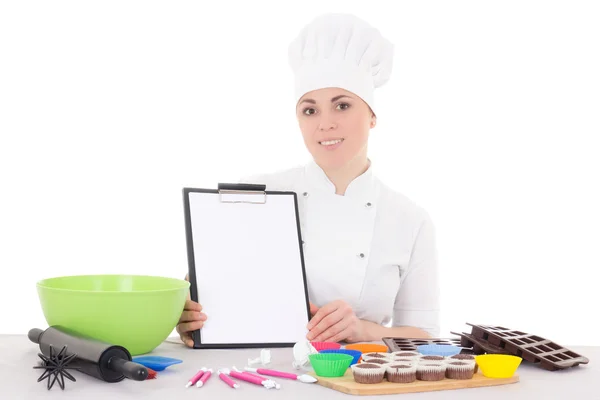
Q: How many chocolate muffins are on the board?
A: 10